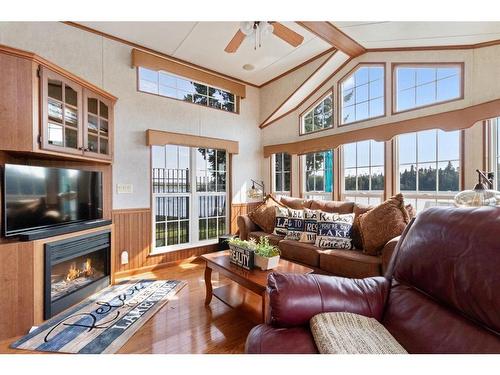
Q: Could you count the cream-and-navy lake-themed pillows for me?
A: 4